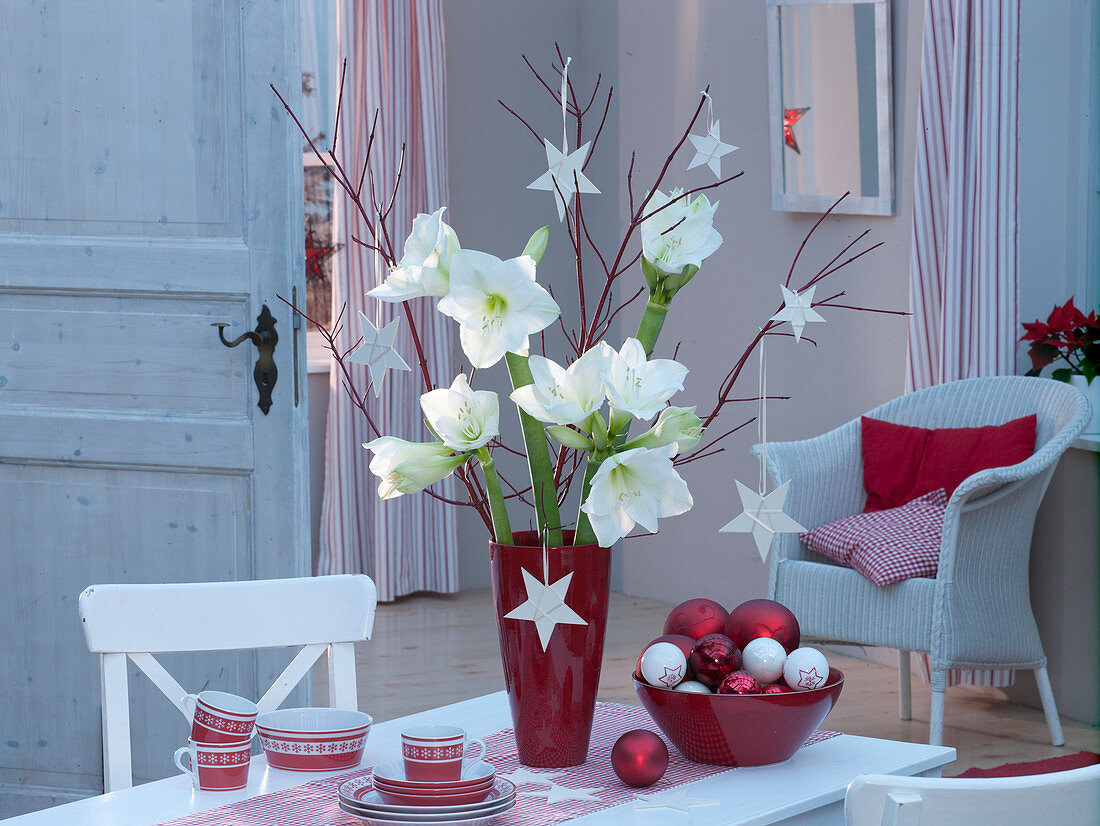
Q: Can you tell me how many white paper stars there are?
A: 9